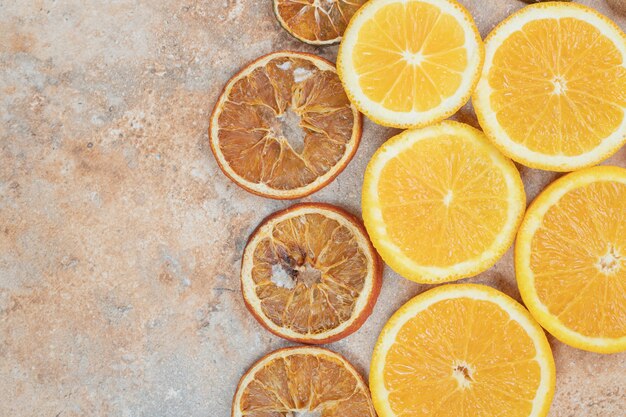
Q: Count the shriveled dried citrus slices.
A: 4